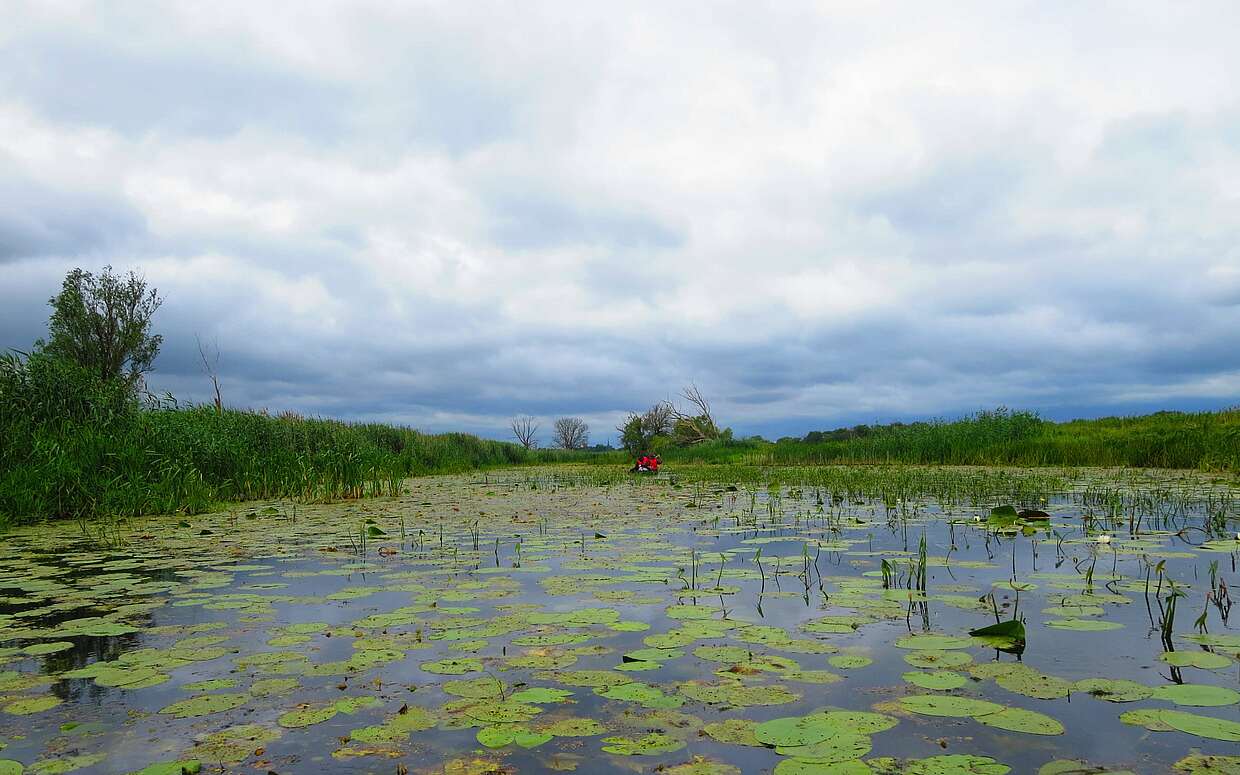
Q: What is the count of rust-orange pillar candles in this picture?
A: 0